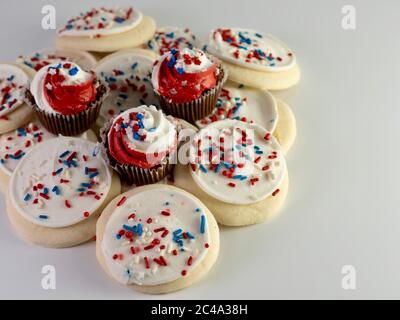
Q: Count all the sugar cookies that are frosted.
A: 11